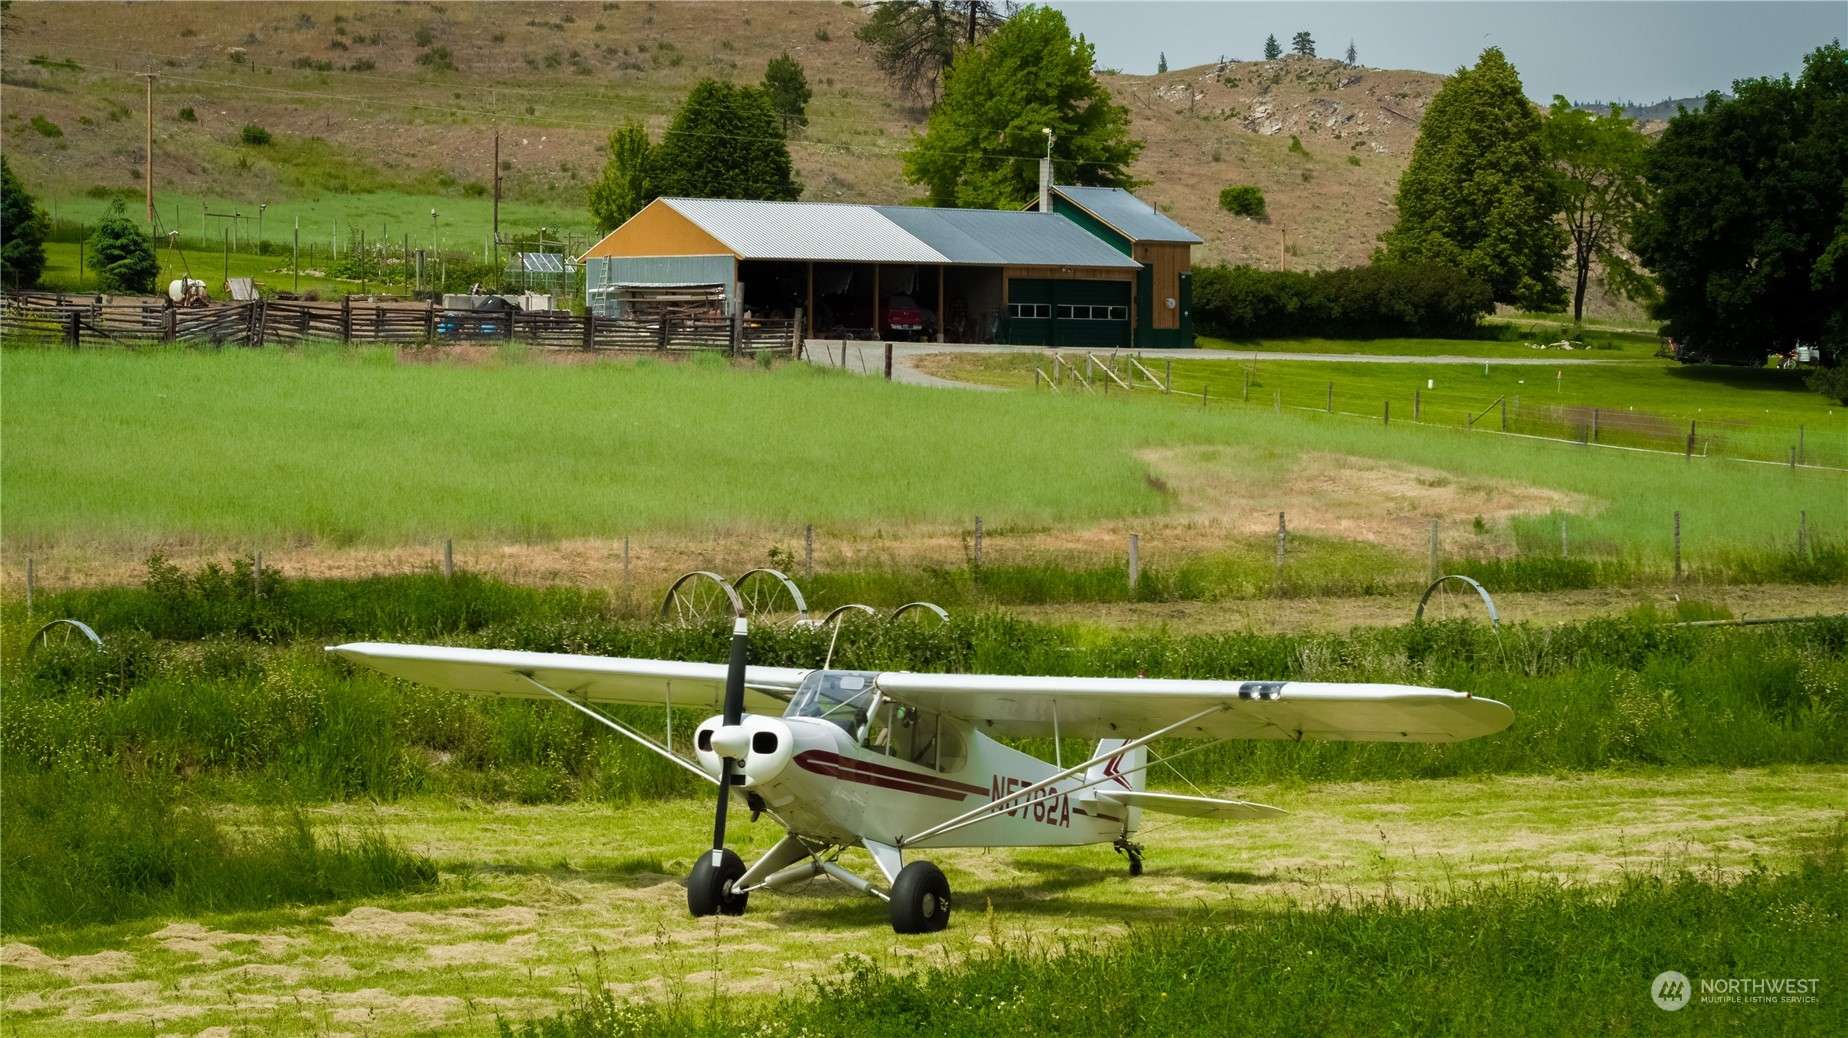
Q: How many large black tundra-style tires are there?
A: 2